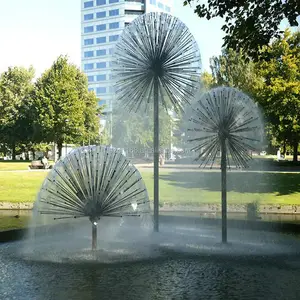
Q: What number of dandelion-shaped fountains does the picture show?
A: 3